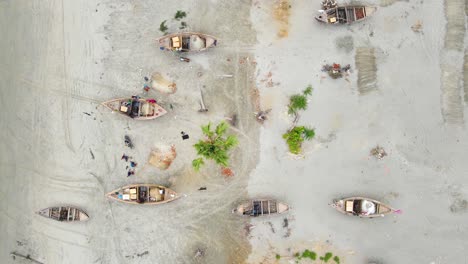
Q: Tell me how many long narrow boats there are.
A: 7